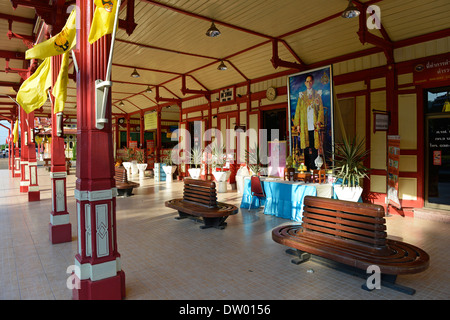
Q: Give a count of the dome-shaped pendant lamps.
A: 6